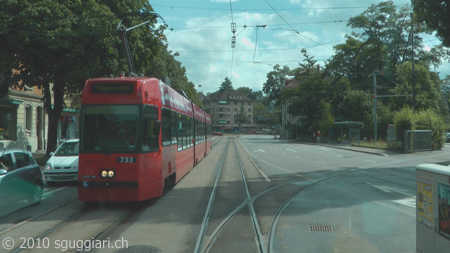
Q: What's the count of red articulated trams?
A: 1